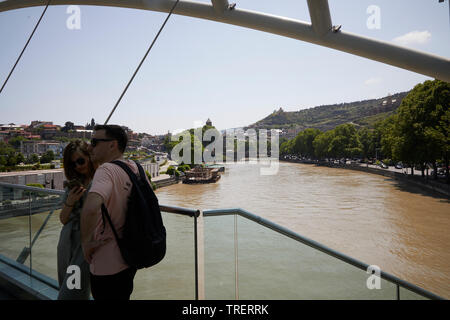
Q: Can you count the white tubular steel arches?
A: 1